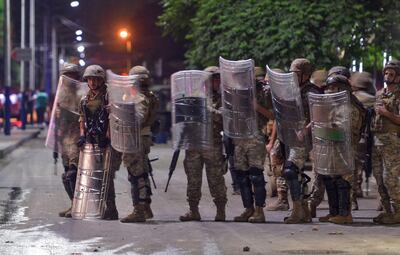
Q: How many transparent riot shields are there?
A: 7